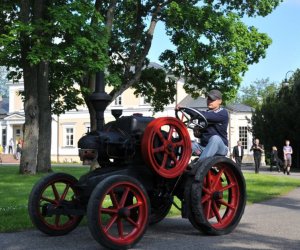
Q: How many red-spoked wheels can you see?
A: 4